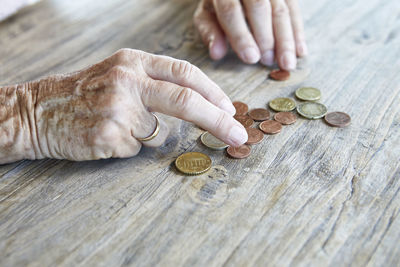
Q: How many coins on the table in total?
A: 14